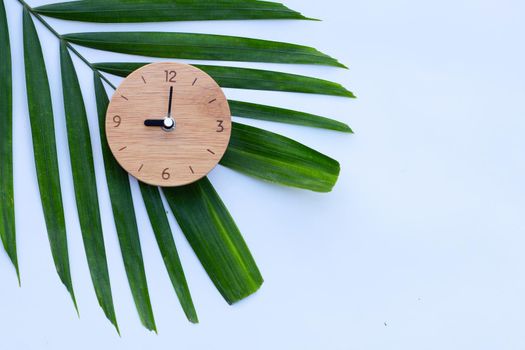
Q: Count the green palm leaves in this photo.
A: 11